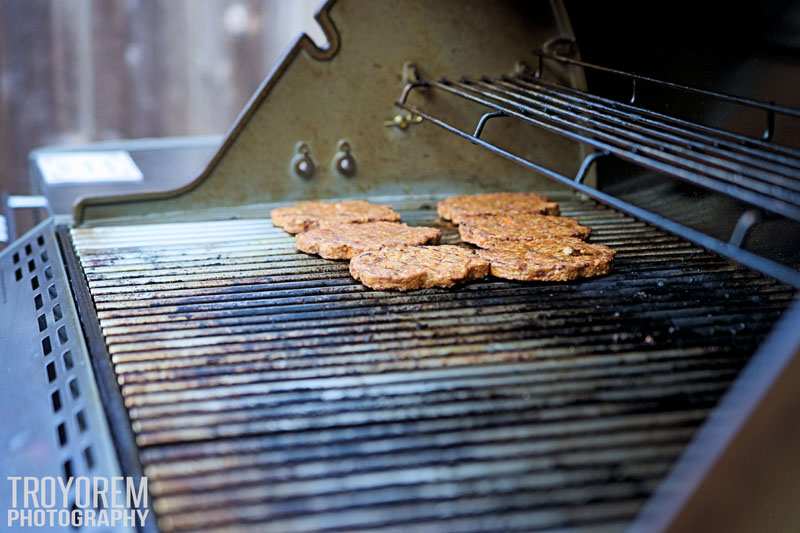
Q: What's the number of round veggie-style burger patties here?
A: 6